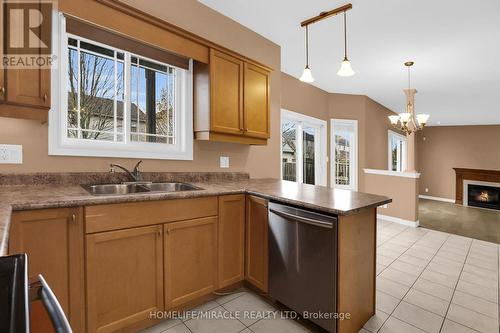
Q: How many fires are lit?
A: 1